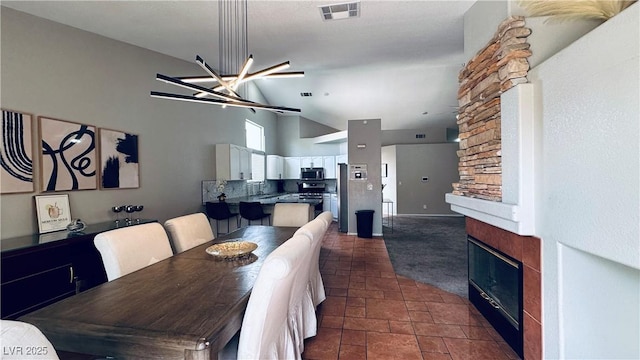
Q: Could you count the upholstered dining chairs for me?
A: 7